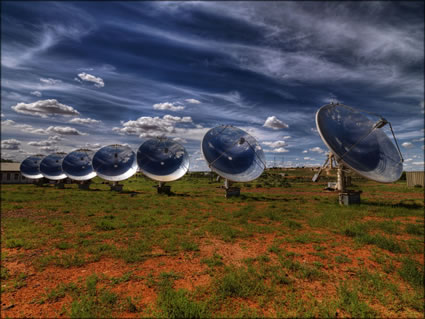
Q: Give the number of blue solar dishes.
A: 7